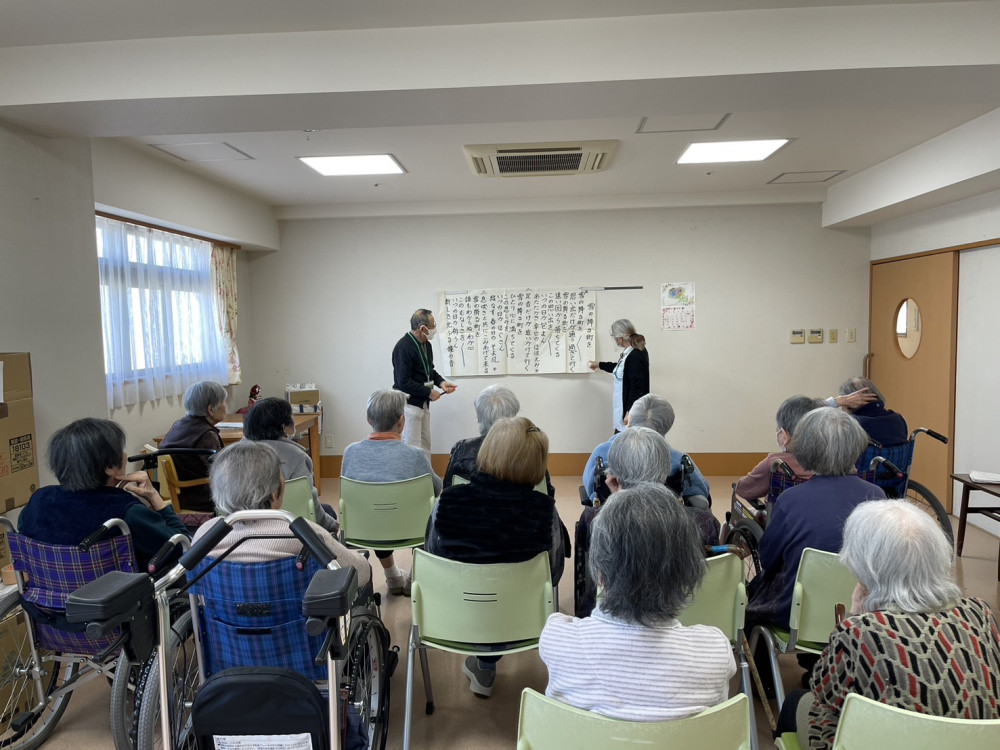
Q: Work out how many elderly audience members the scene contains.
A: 14